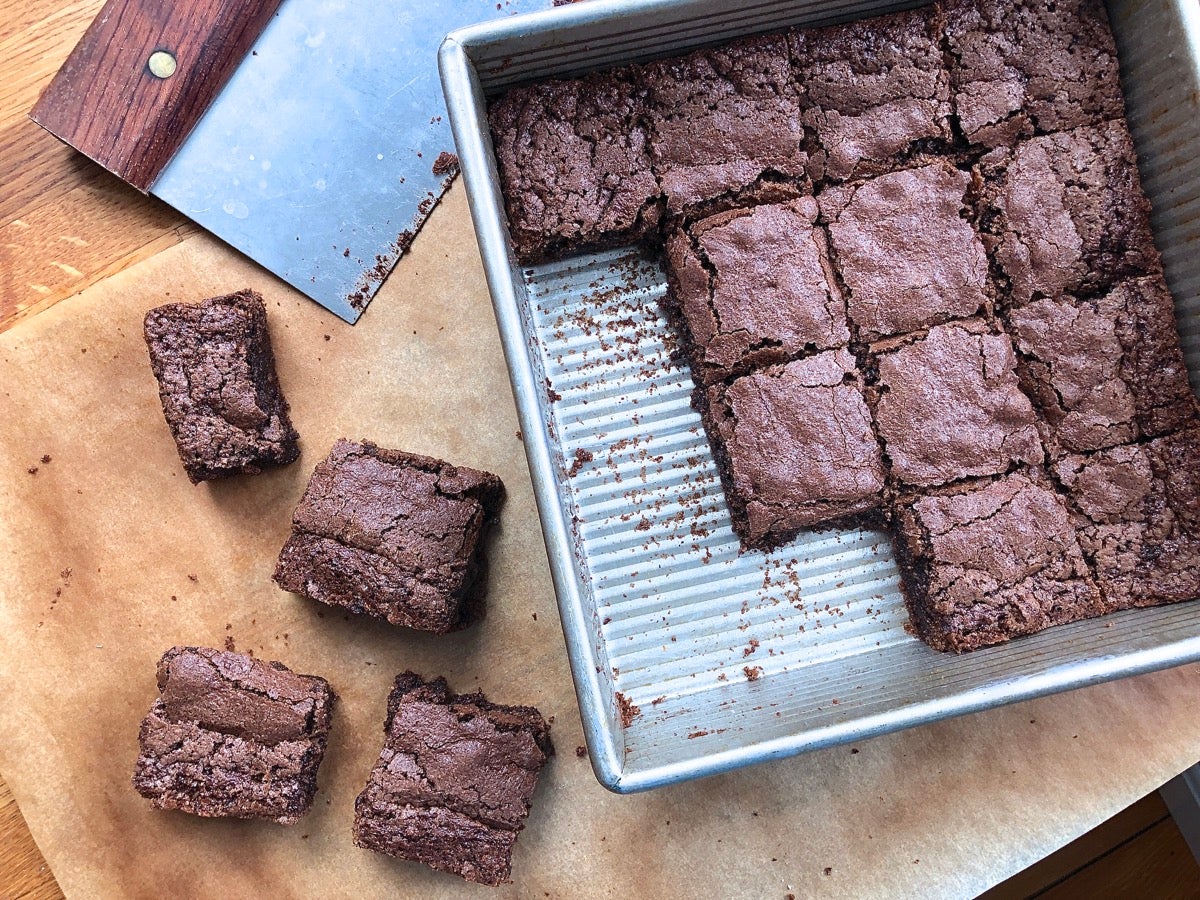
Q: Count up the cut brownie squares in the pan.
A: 12